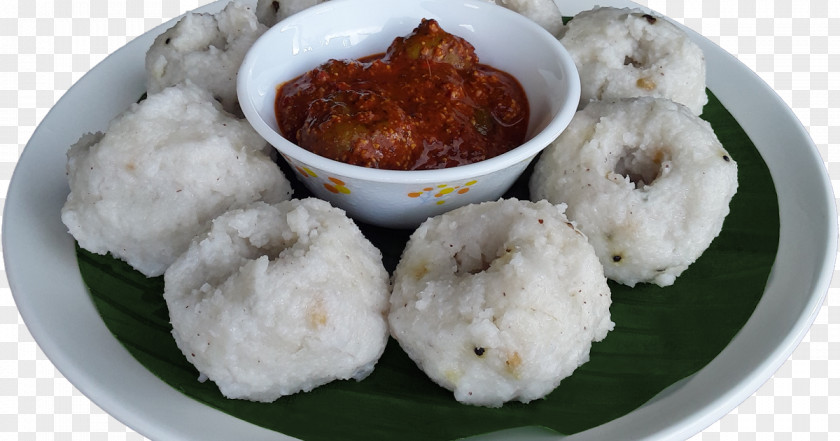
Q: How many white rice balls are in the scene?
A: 8